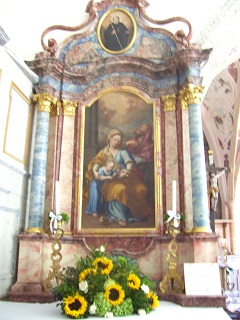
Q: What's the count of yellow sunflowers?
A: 6